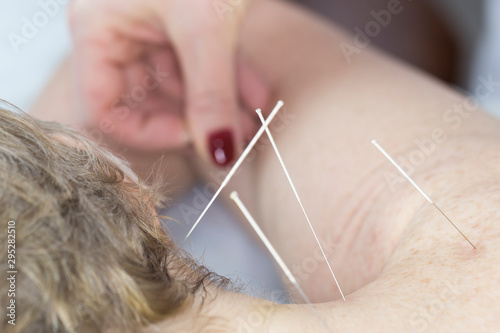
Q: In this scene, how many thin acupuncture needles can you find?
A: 4